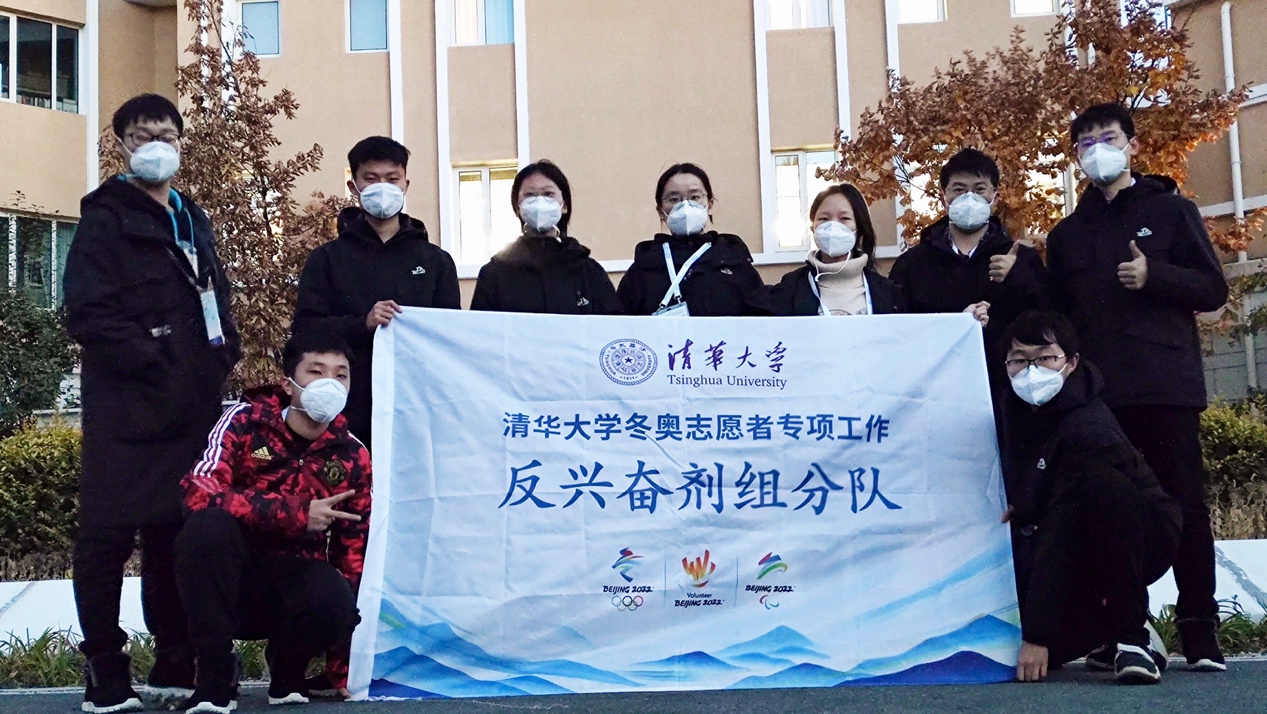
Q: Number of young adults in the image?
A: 9